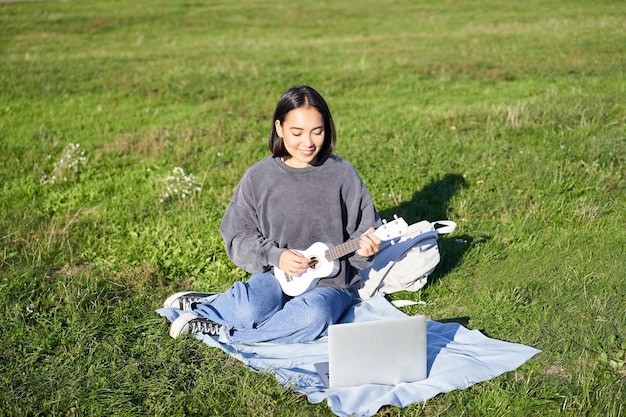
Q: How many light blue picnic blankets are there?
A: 1